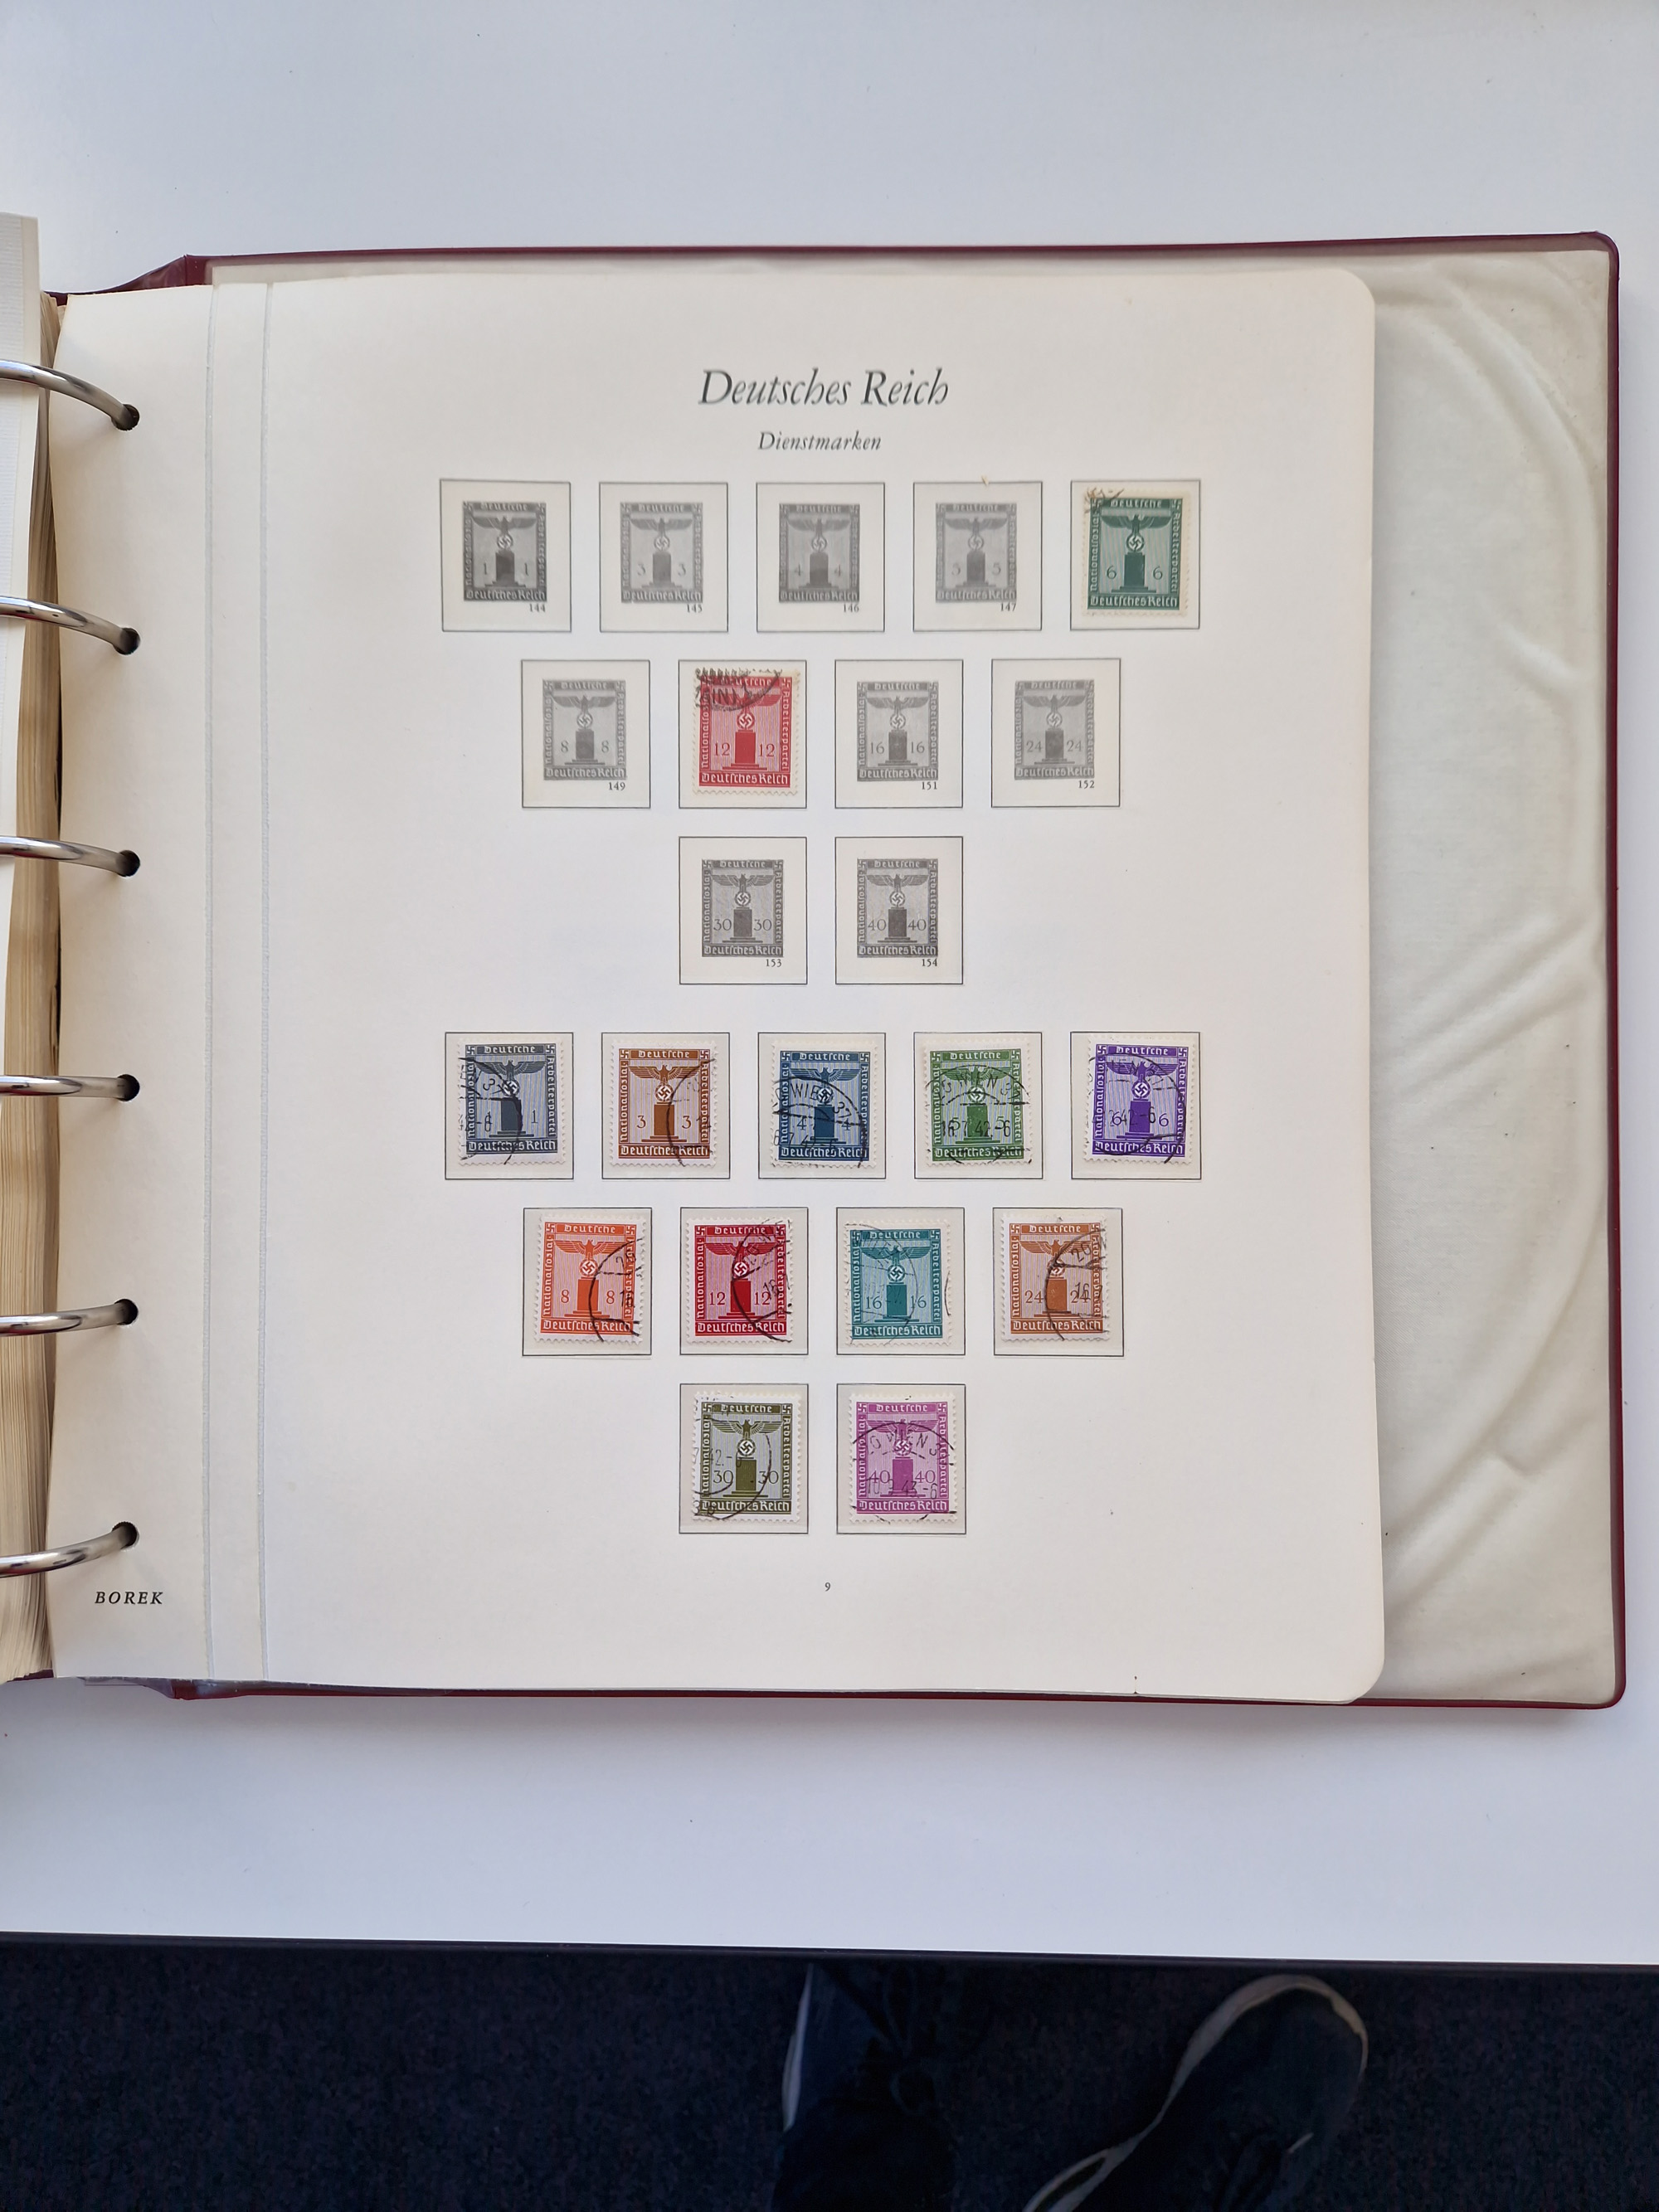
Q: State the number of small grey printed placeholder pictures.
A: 9